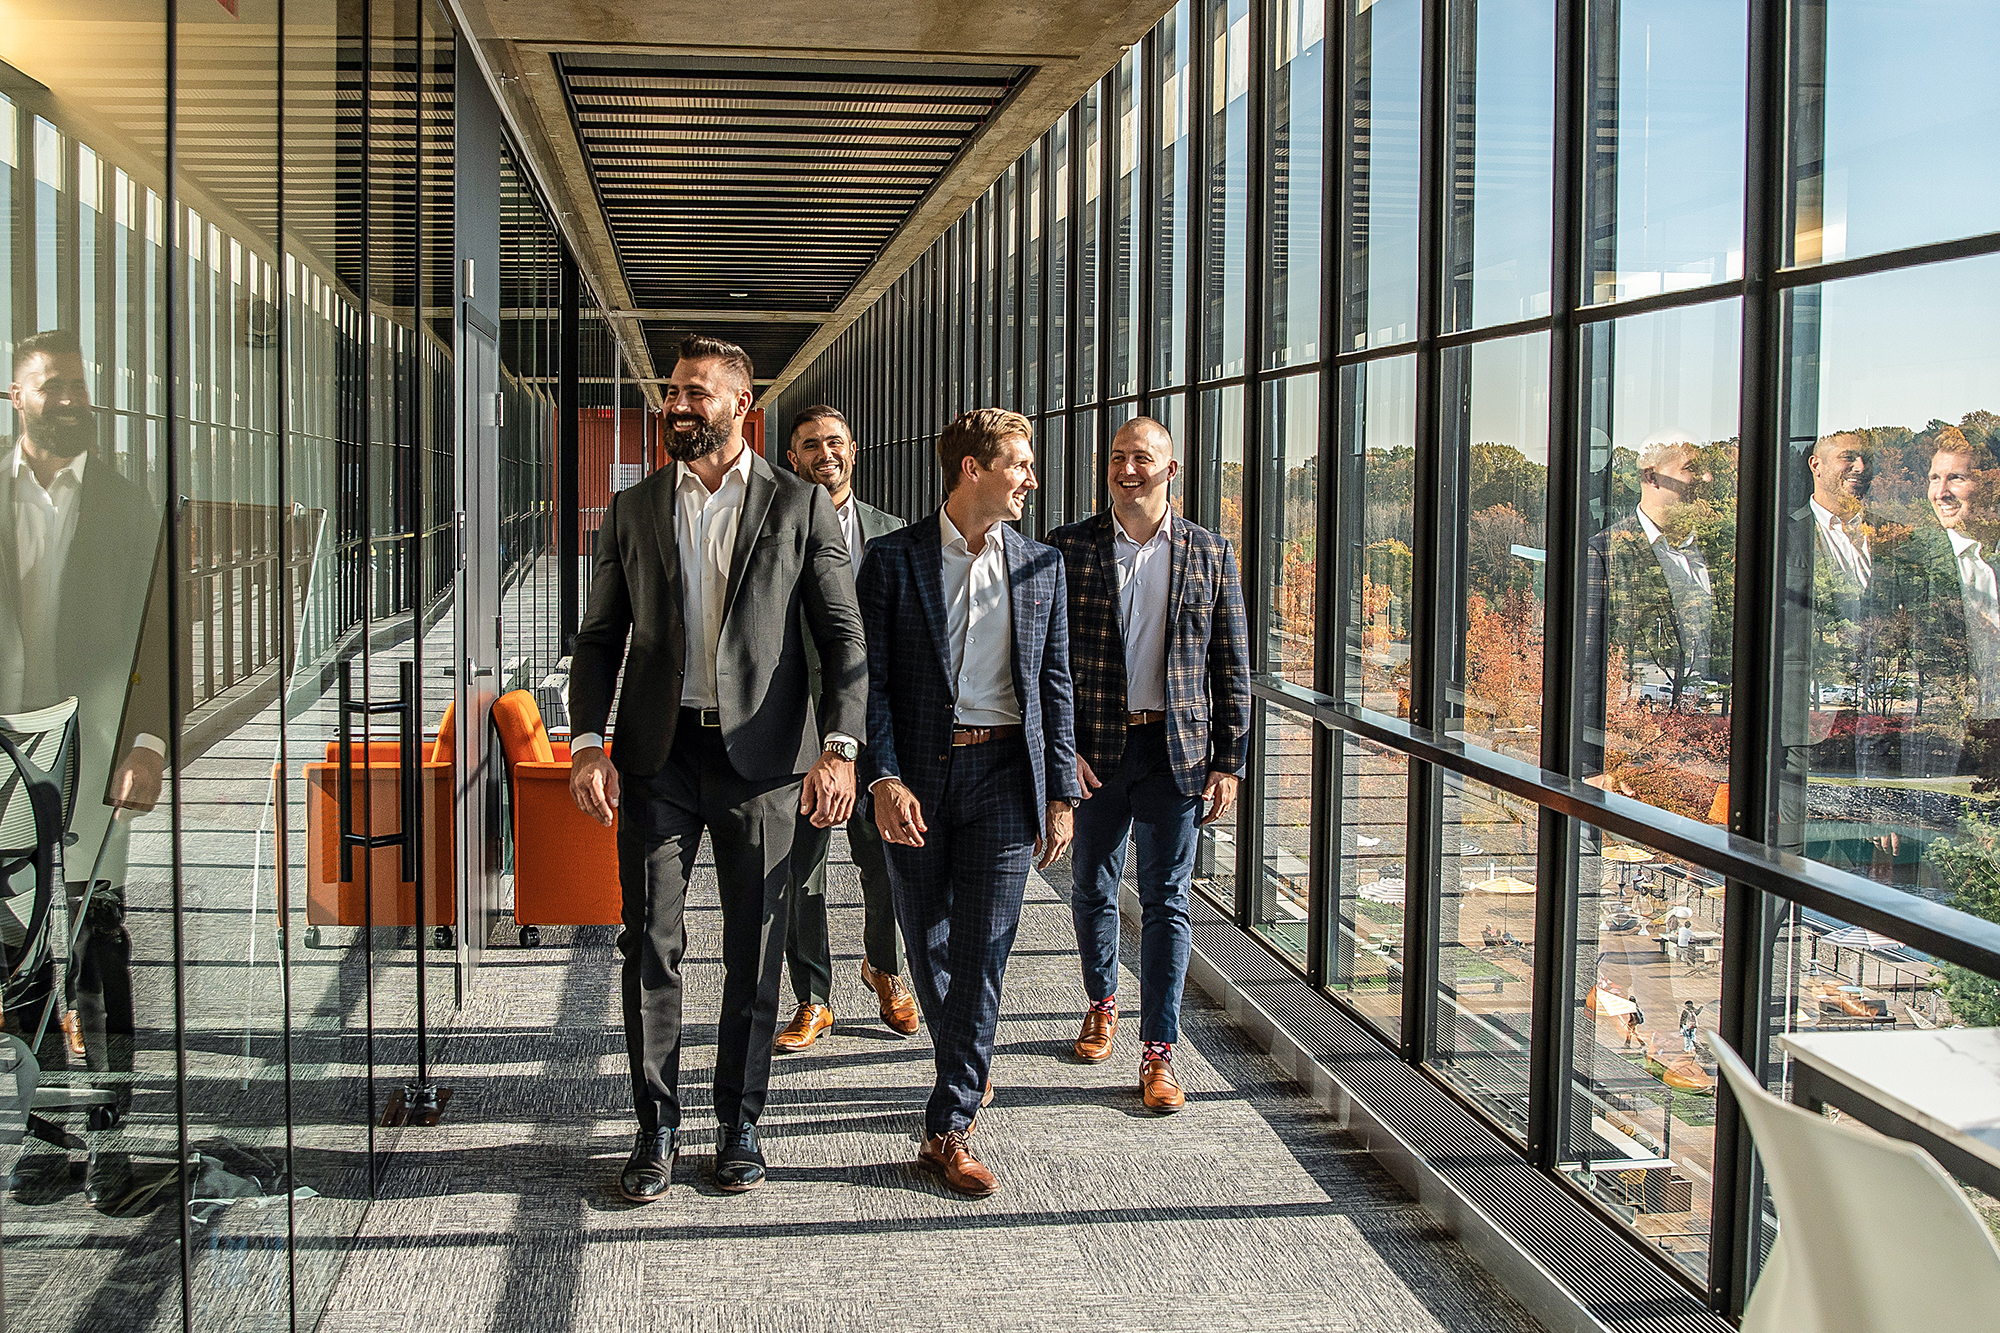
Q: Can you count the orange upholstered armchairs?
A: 2